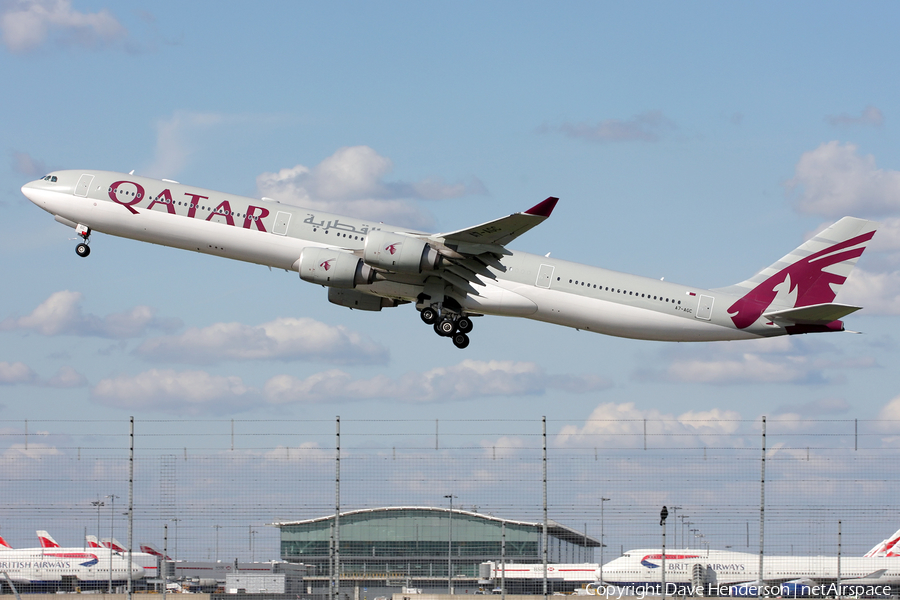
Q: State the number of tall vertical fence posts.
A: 4